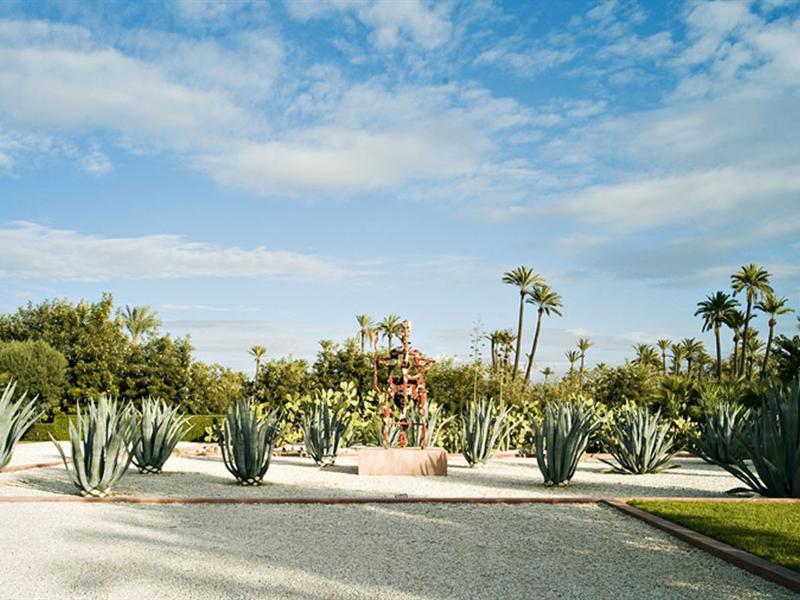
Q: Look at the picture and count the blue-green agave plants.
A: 11